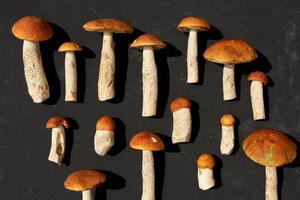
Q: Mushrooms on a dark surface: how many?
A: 15